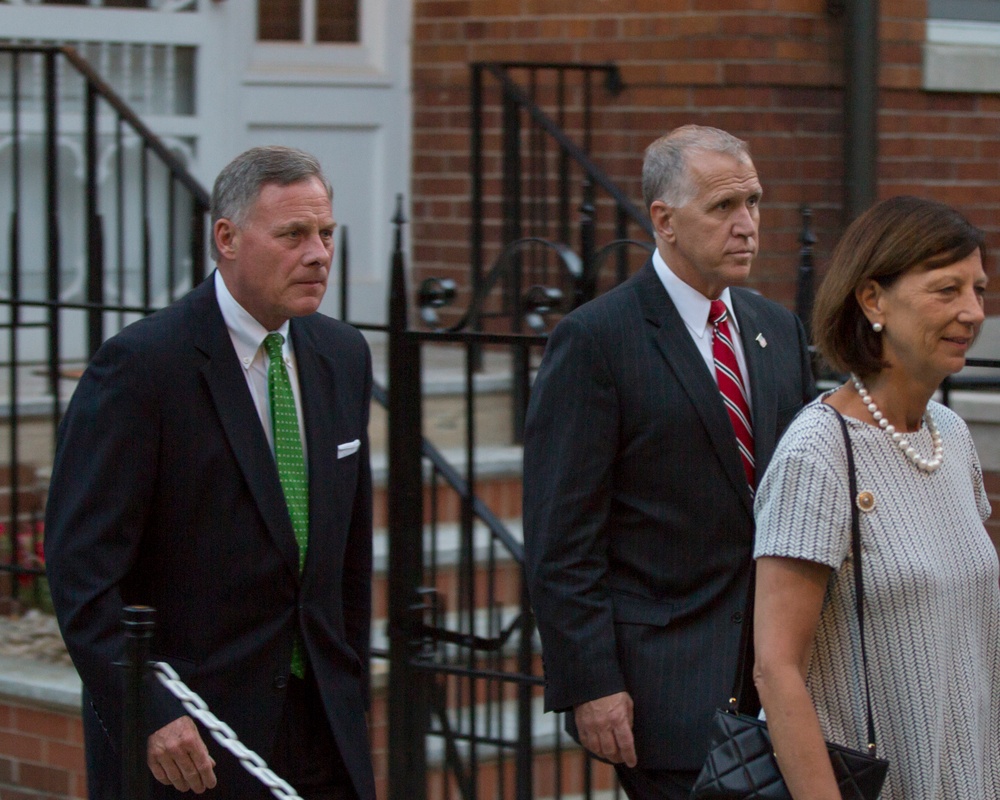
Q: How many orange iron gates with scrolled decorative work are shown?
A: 0